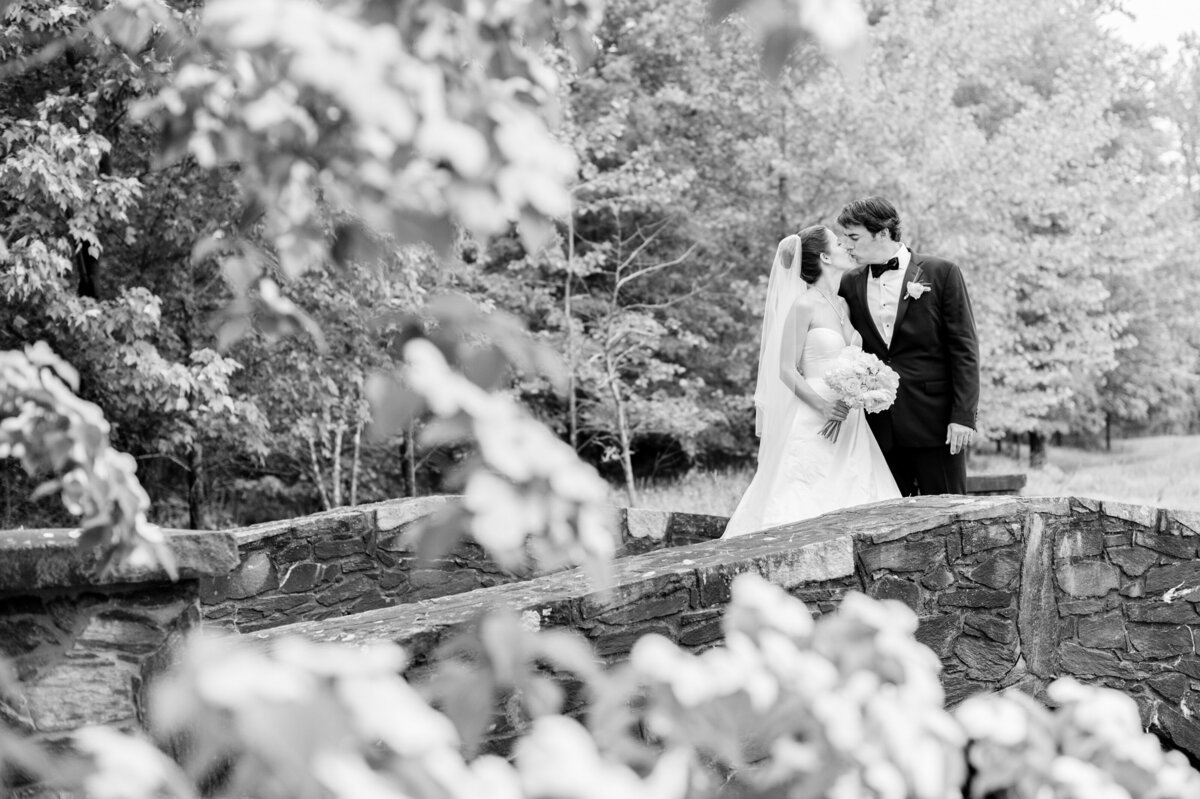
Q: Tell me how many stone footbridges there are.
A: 1